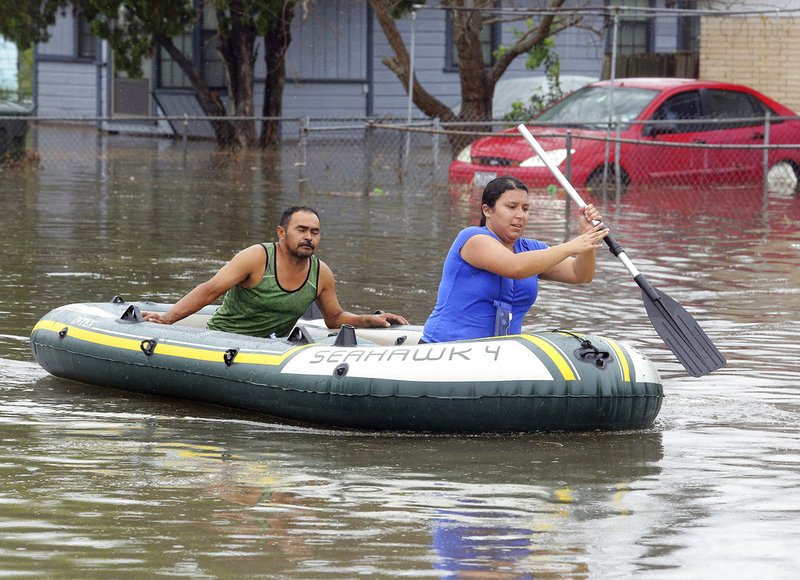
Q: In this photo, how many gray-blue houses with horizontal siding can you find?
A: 1